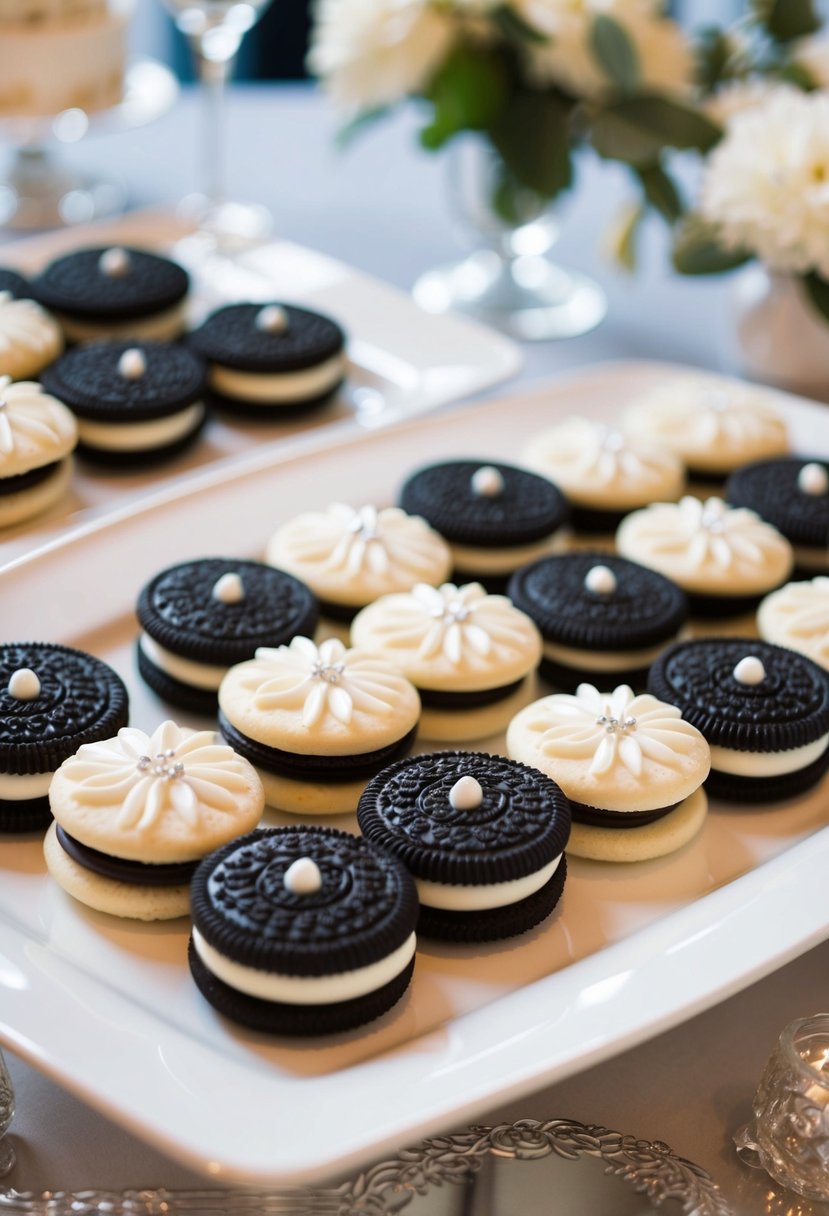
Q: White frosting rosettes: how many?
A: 11